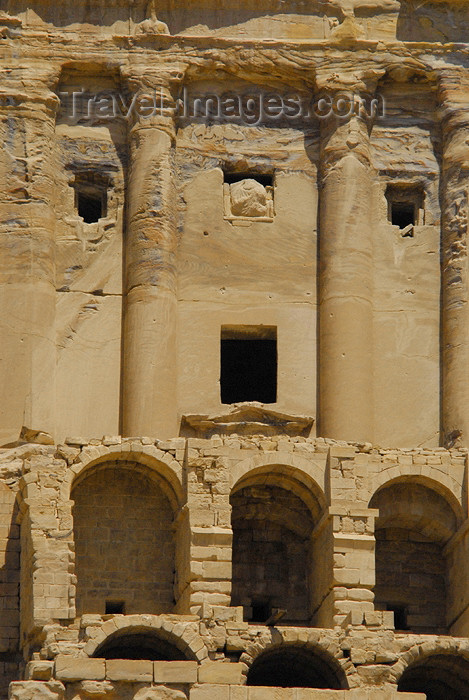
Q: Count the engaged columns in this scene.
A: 4